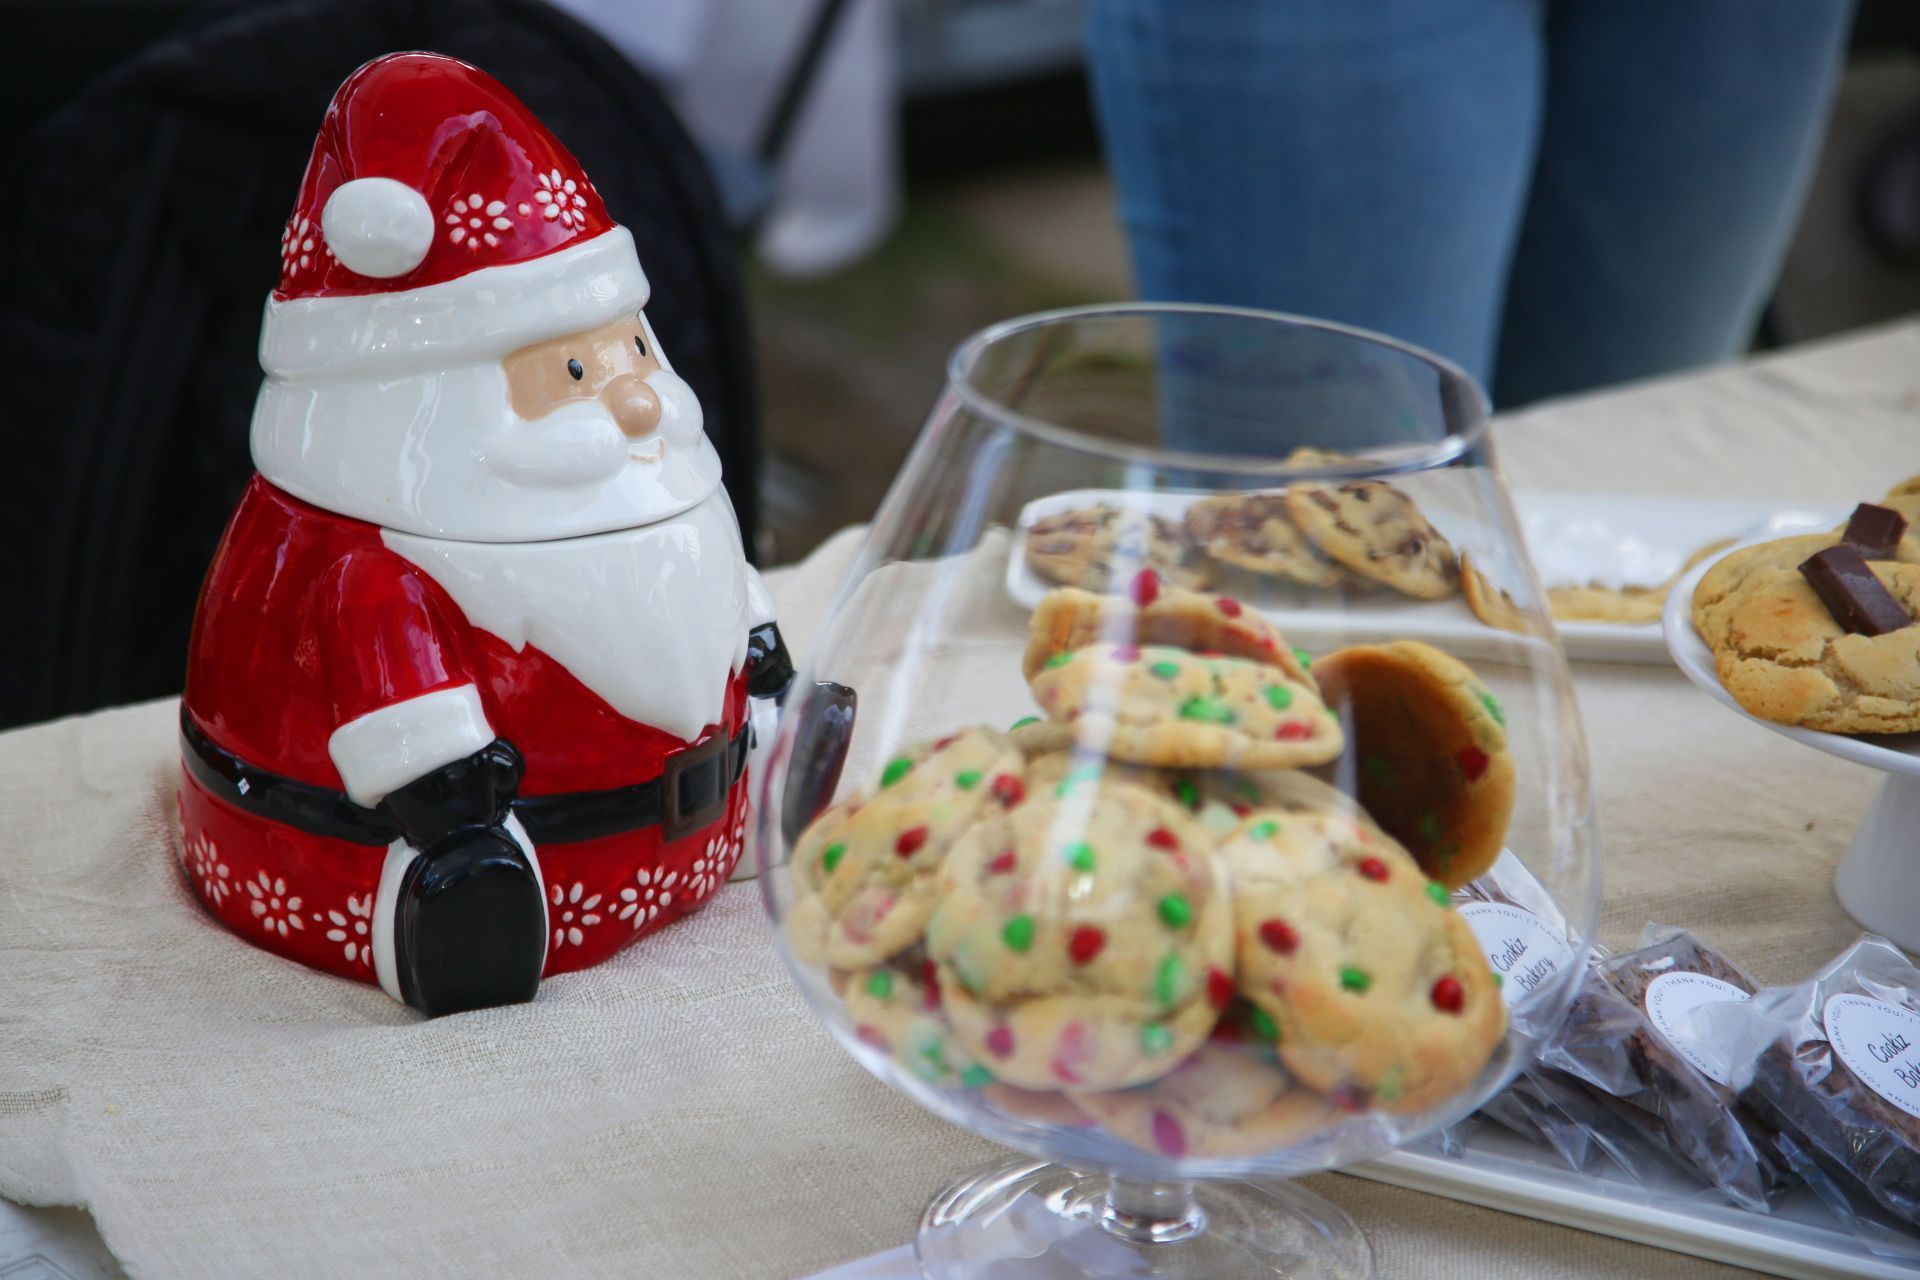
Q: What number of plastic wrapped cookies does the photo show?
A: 3